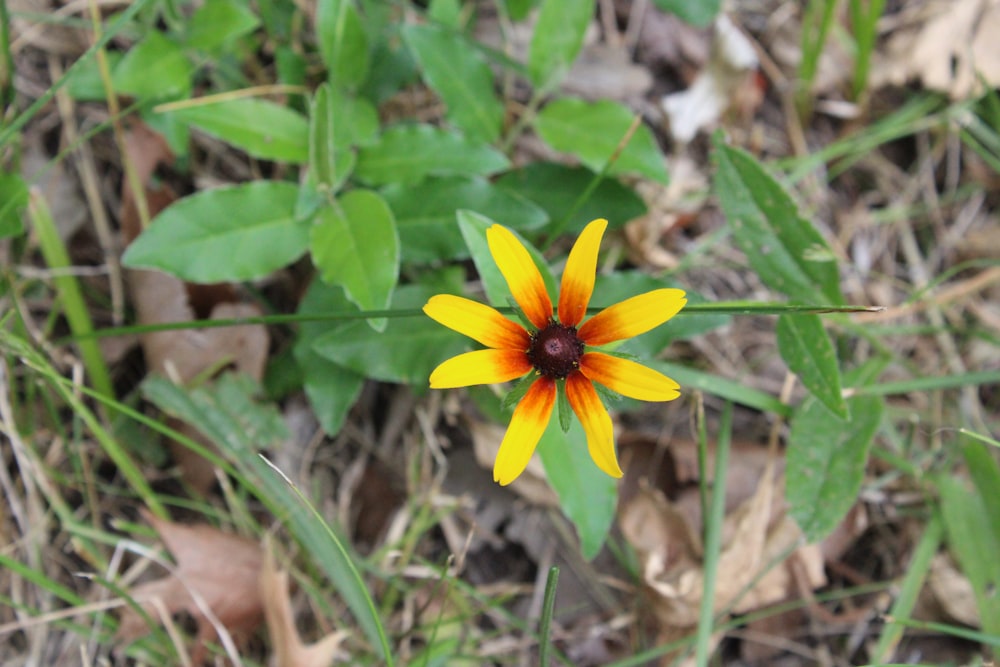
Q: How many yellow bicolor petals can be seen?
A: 8